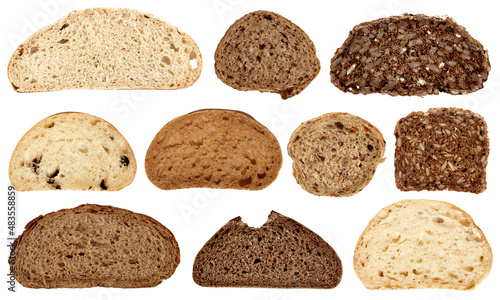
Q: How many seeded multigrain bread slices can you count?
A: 2